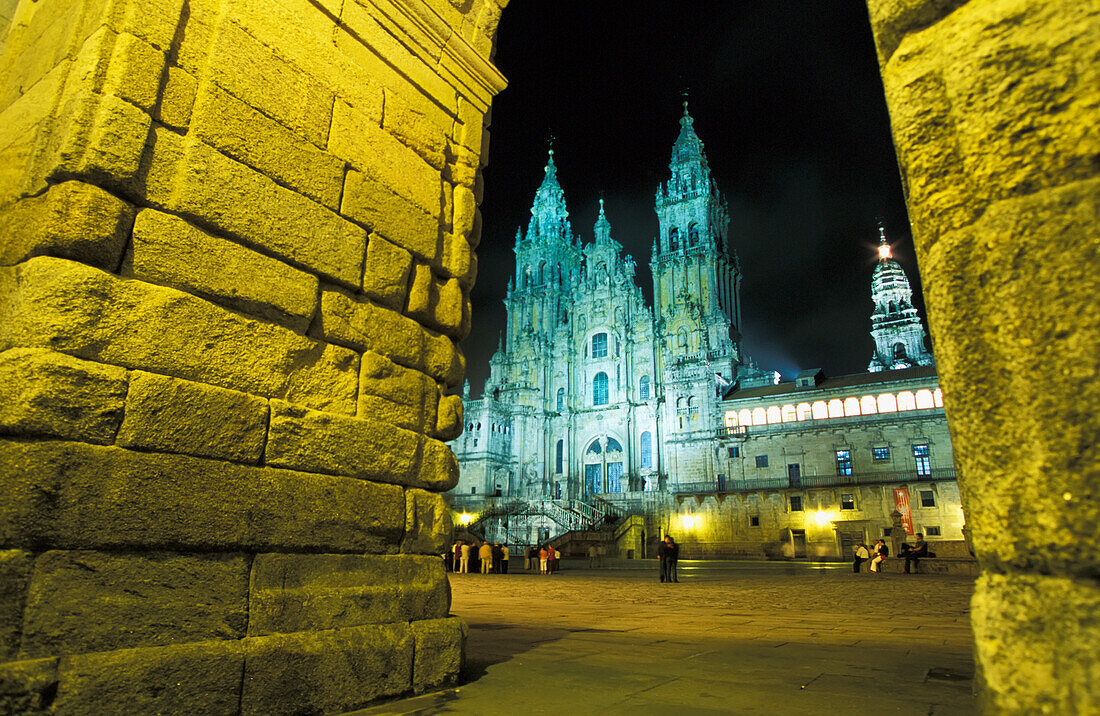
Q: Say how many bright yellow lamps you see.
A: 3